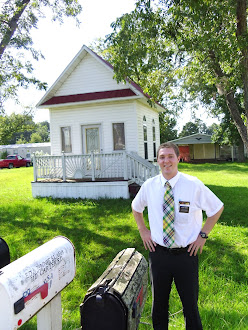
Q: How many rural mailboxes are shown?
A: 3